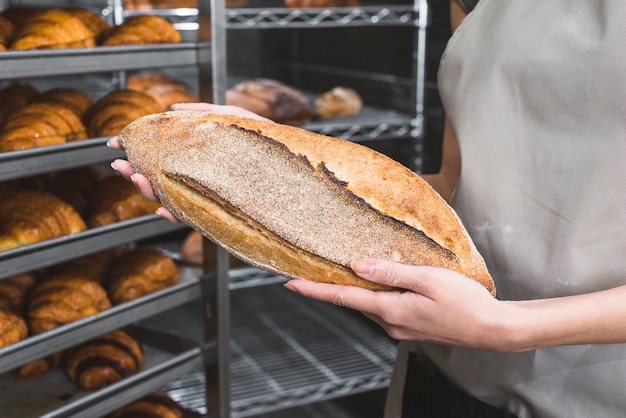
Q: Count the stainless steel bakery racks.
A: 2